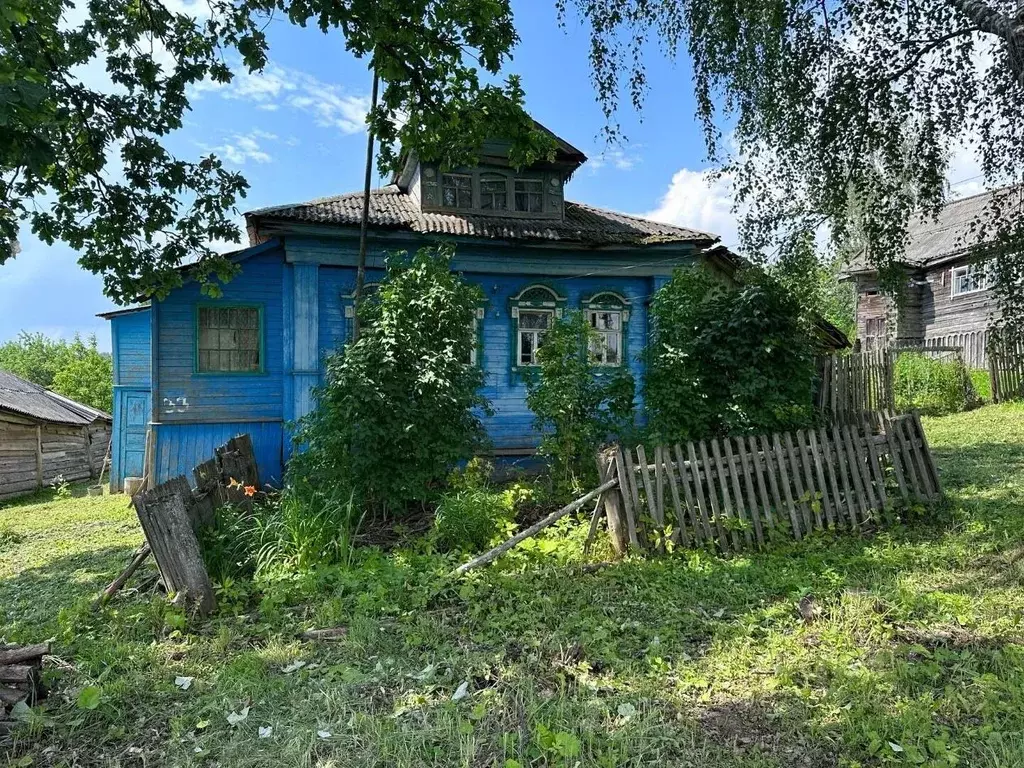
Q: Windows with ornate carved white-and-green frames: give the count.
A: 4